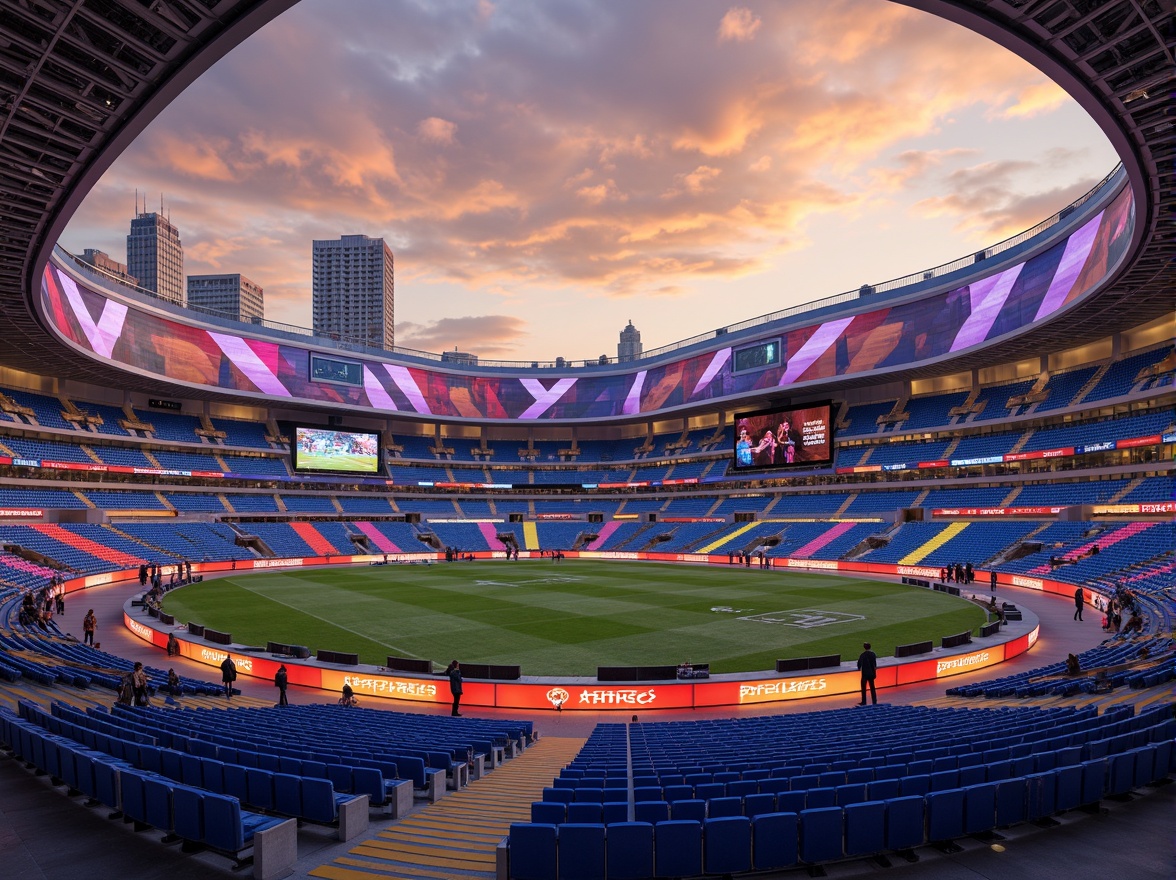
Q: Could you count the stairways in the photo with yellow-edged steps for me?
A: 3